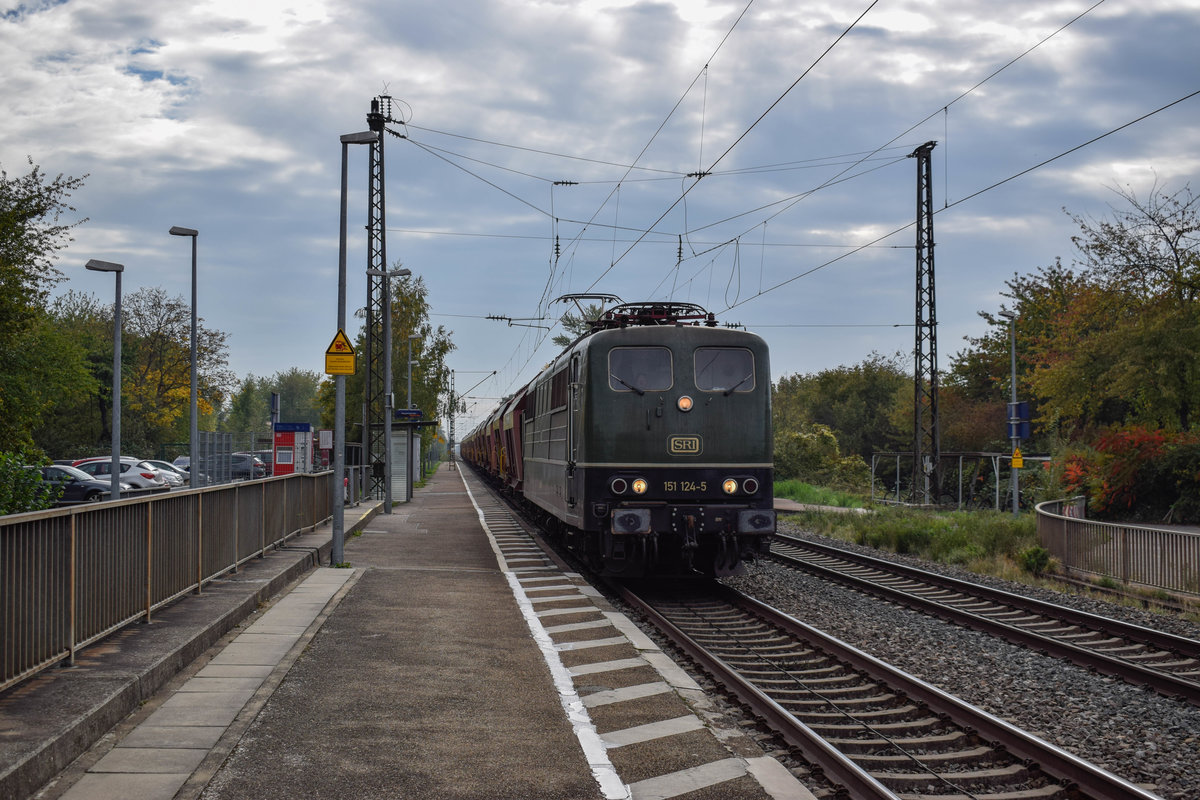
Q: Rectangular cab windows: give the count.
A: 2